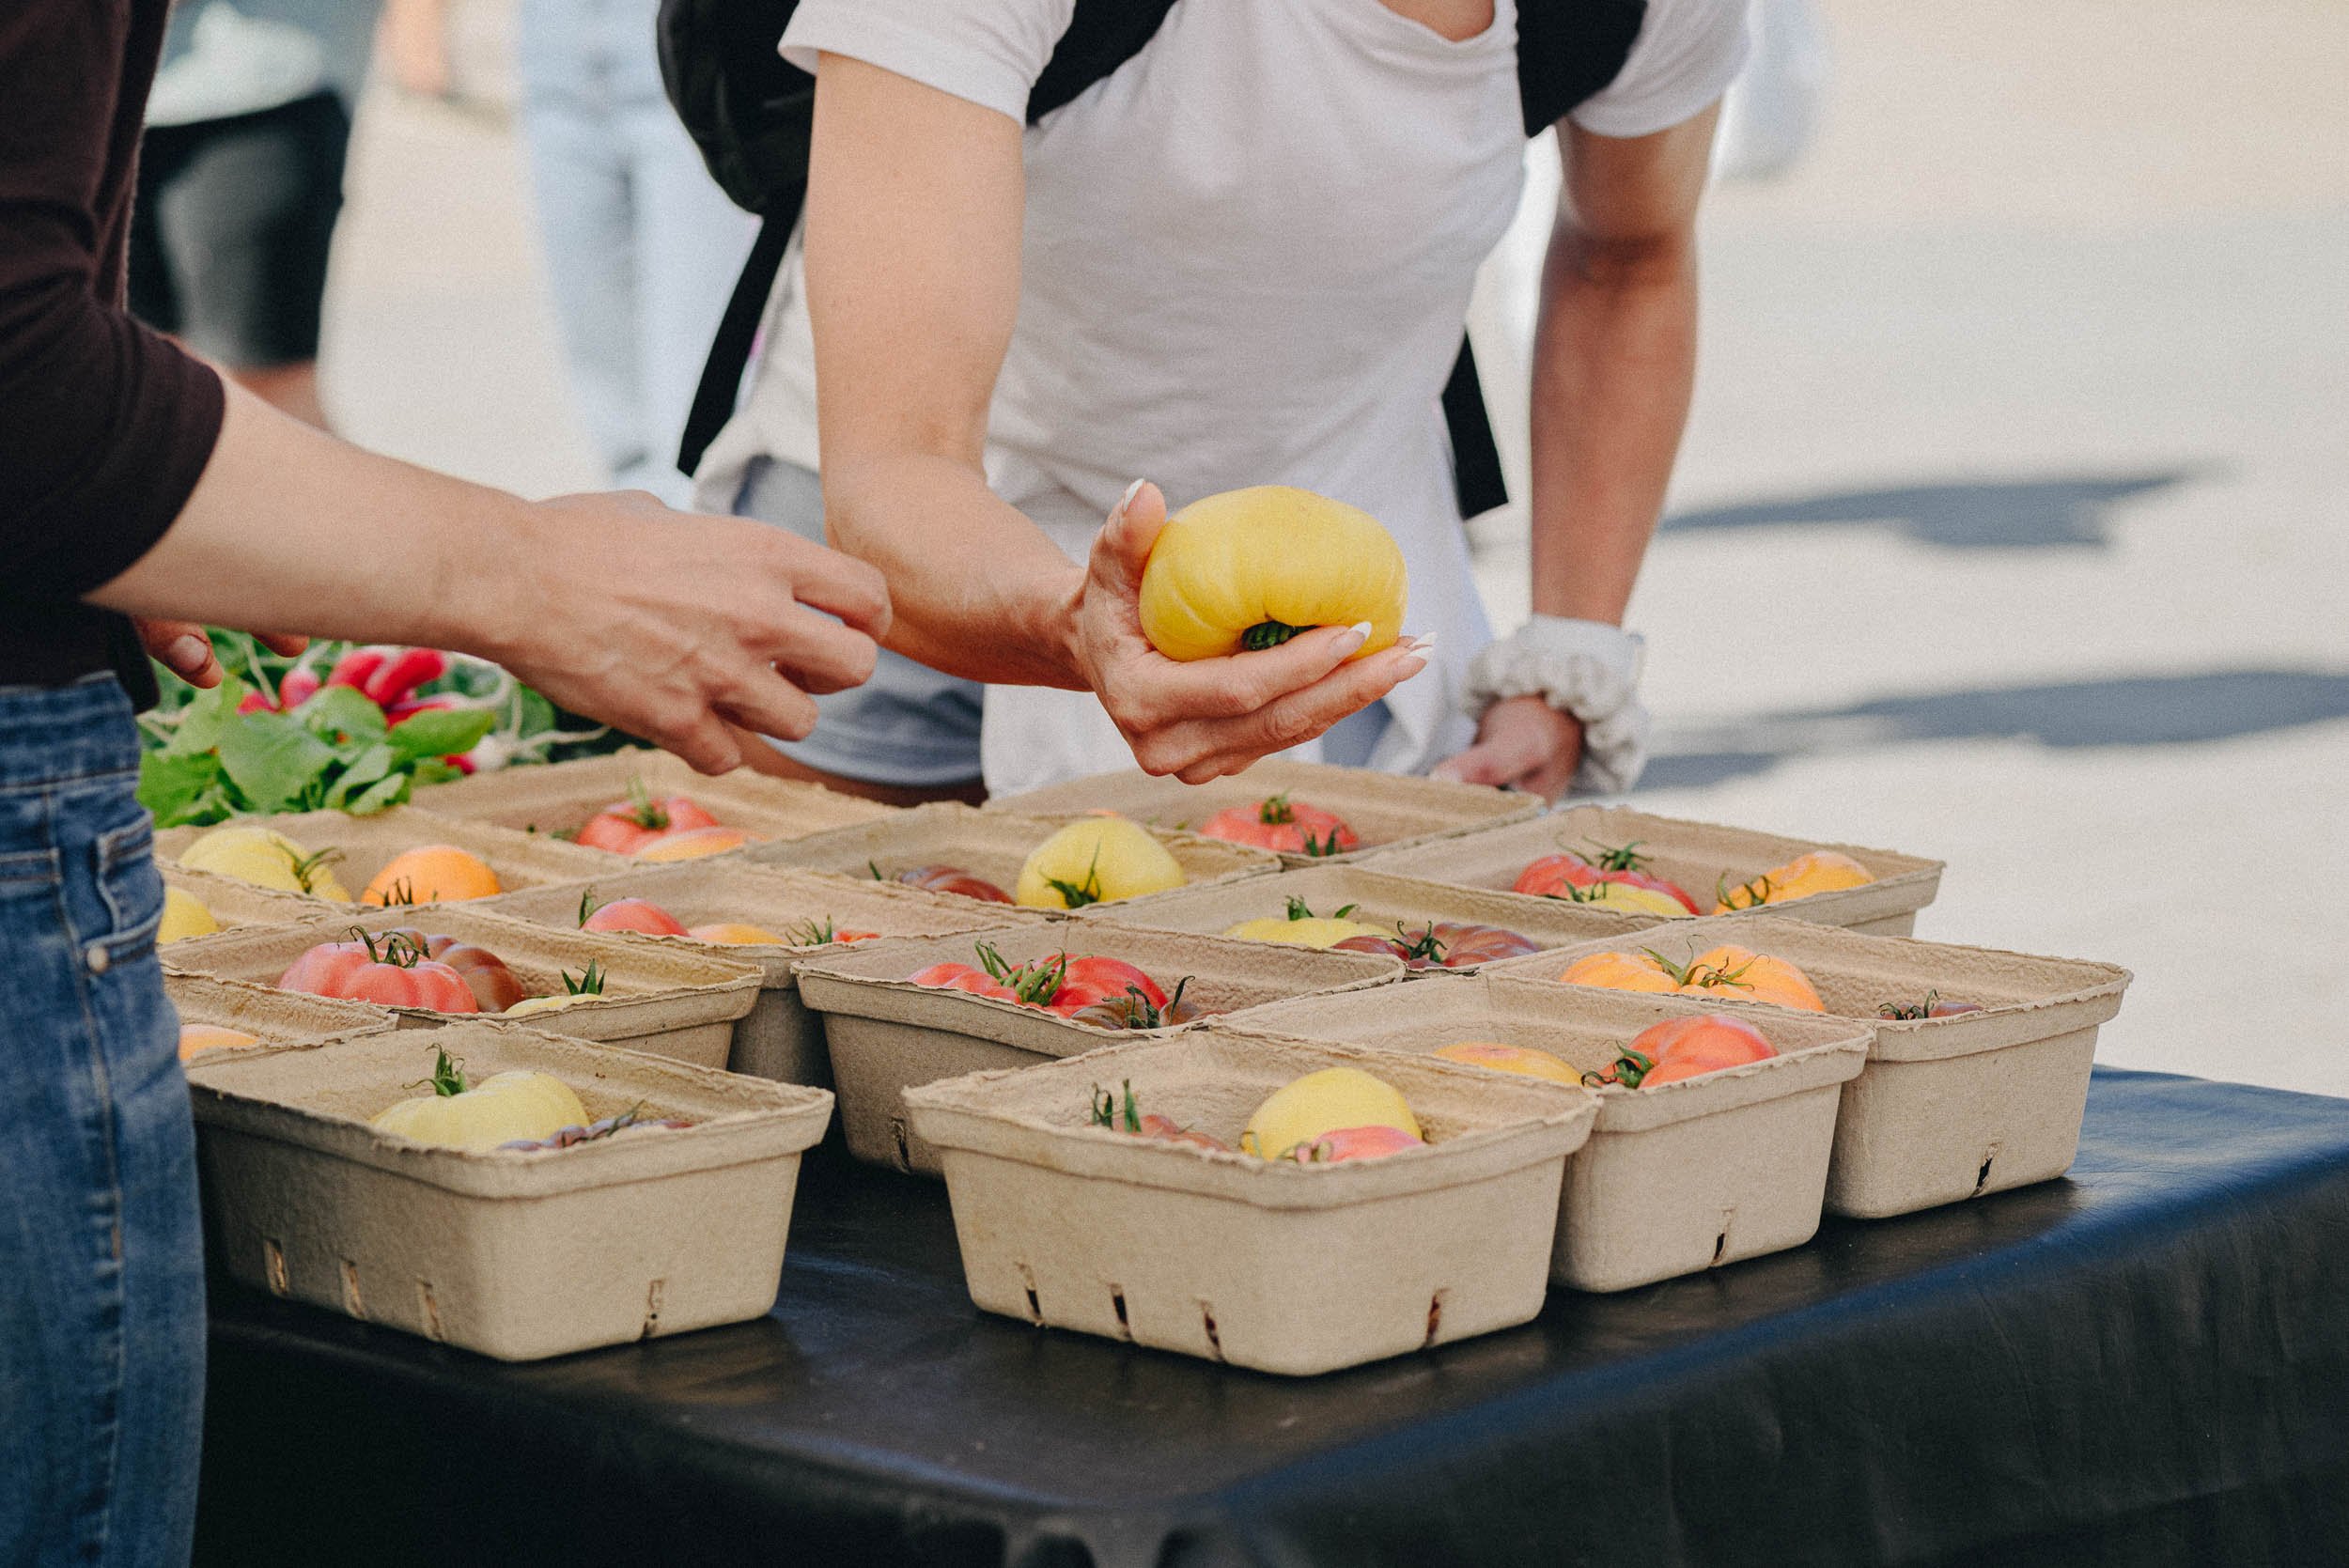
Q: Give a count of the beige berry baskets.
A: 15